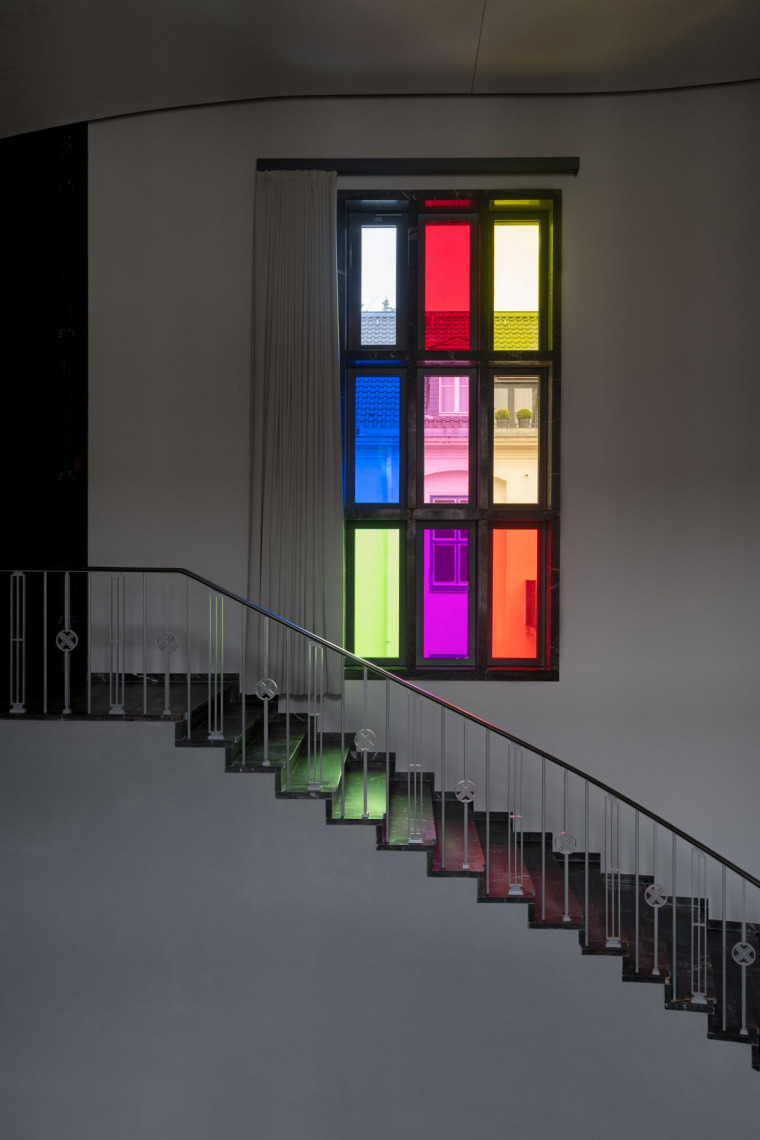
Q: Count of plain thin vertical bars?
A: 15